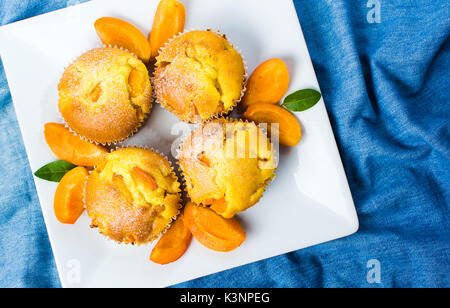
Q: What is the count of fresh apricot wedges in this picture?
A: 8